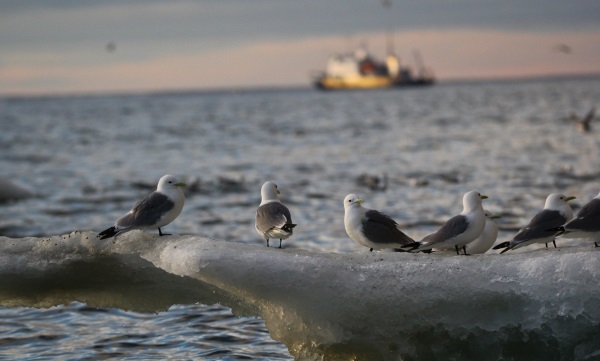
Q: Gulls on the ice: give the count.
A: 7